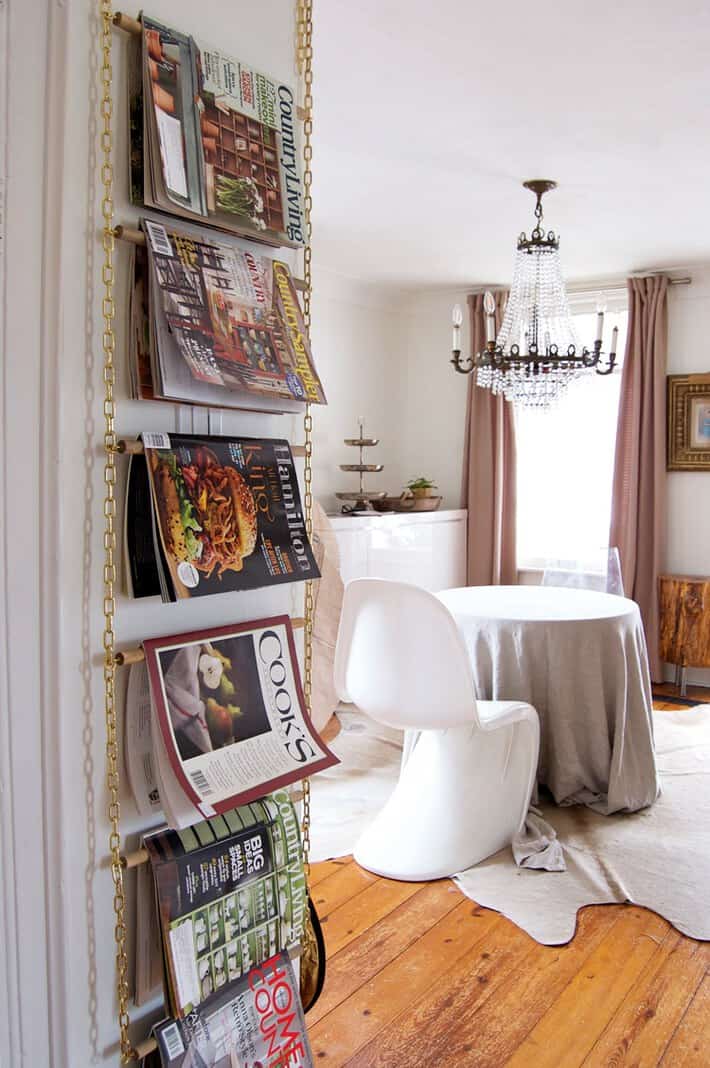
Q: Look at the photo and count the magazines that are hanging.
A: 6